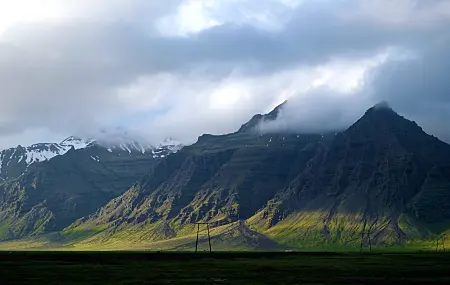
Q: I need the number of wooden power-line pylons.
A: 3